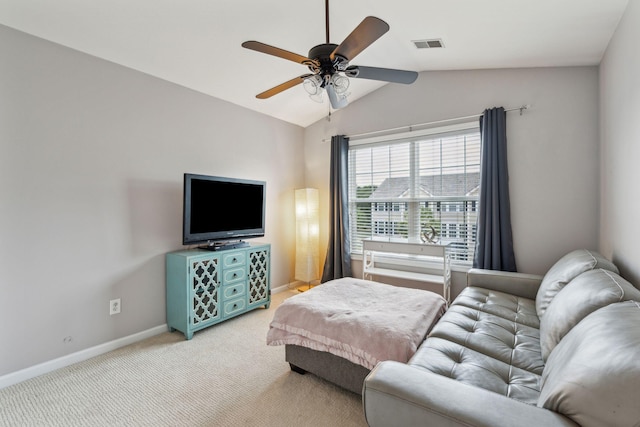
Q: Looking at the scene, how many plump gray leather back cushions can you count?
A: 3